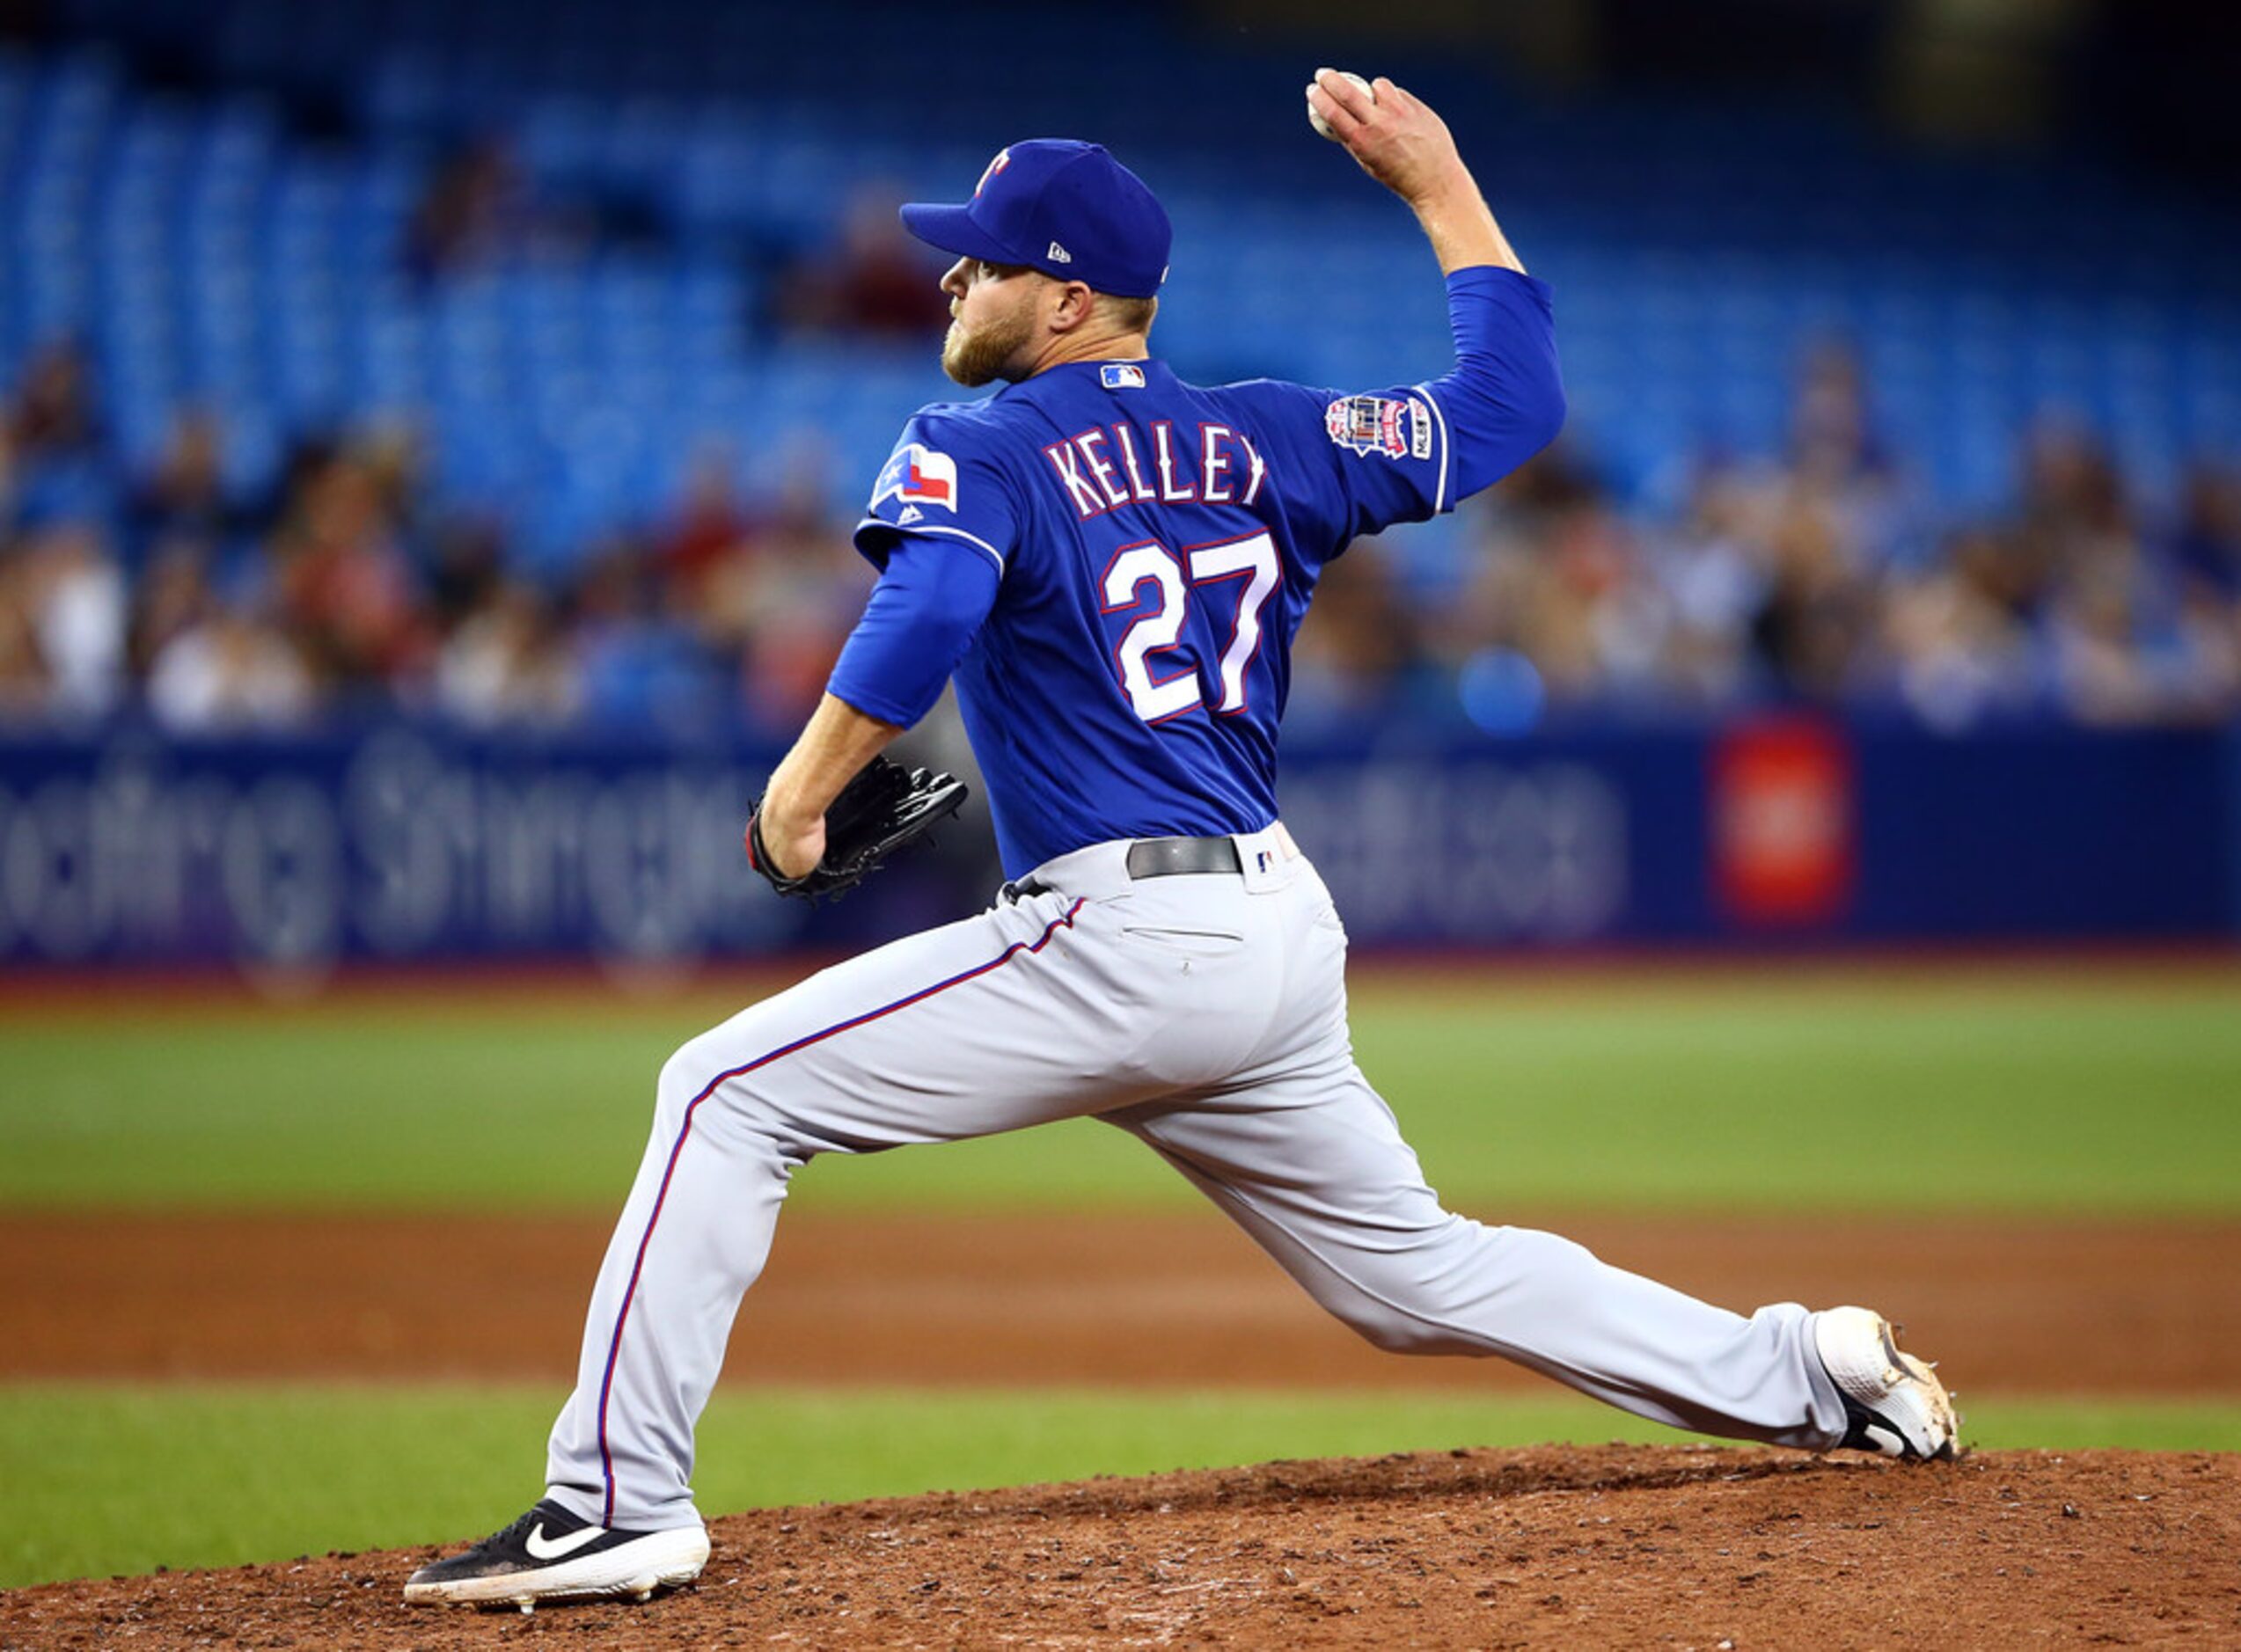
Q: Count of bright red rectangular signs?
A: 1